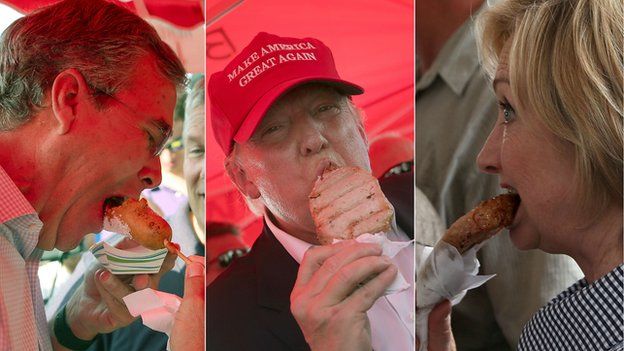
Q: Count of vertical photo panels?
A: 3